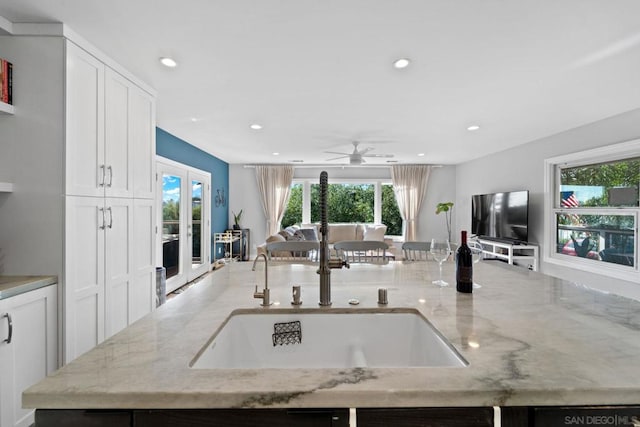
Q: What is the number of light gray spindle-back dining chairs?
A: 3